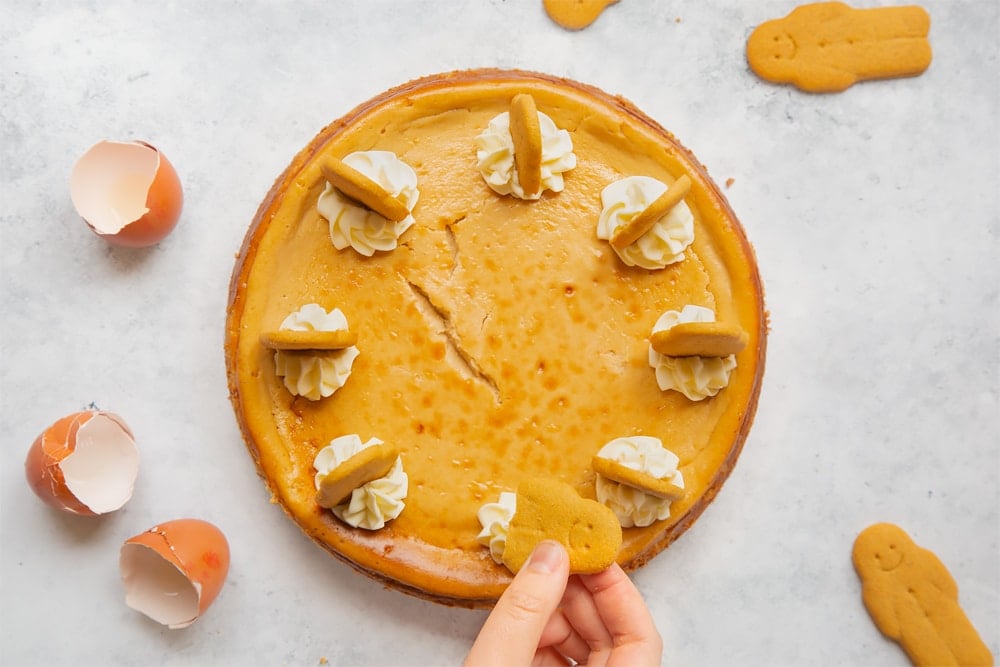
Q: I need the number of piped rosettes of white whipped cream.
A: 8